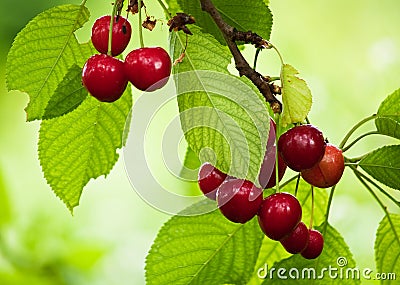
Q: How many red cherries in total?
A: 11